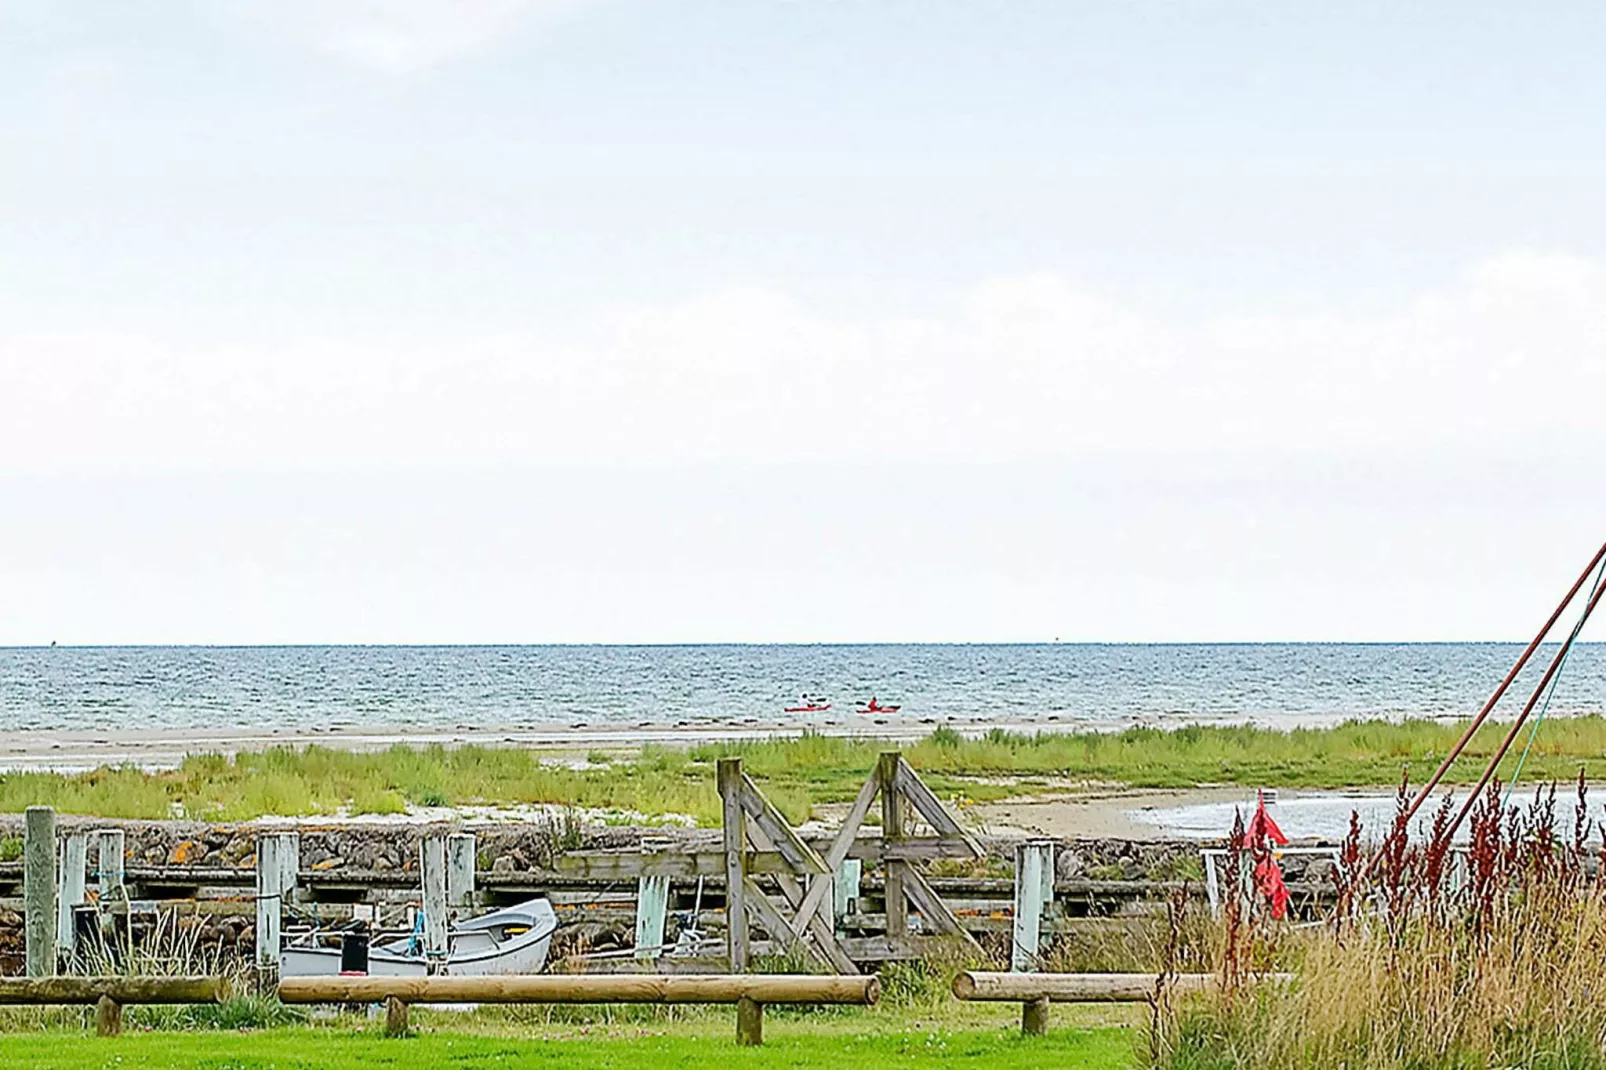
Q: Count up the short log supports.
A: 4